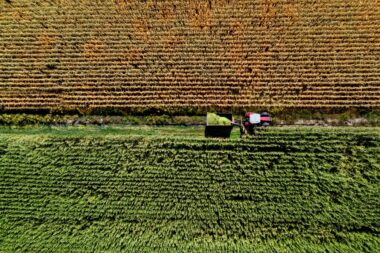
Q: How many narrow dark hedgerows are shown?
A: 1